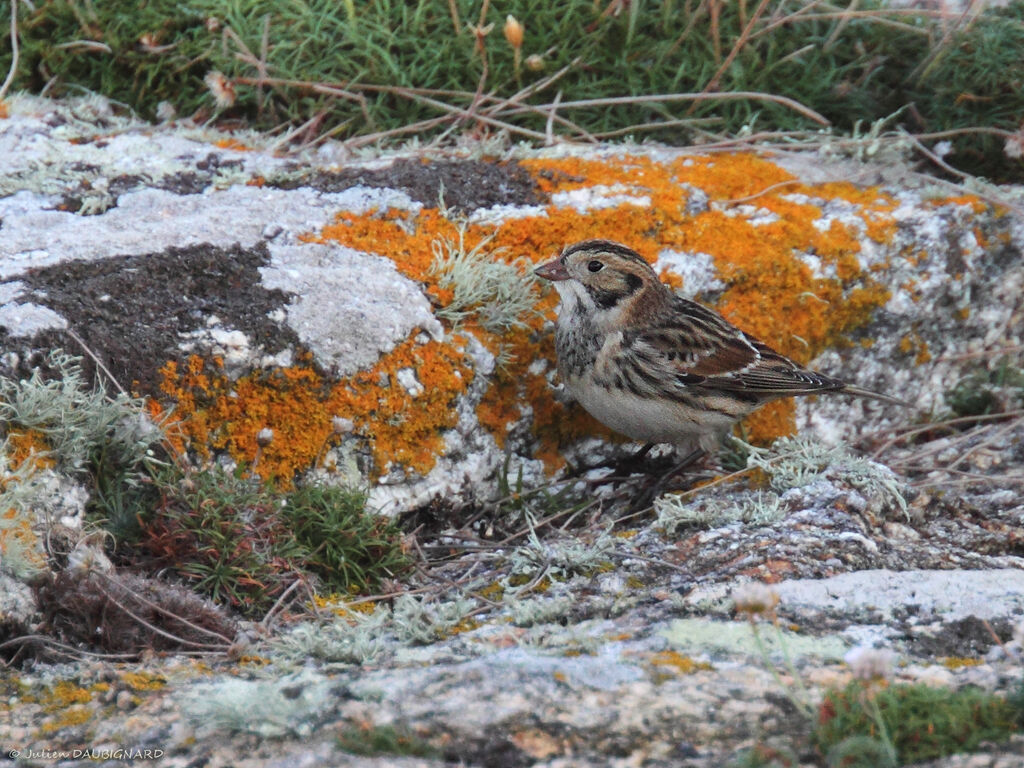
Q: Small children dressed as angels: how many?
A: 0